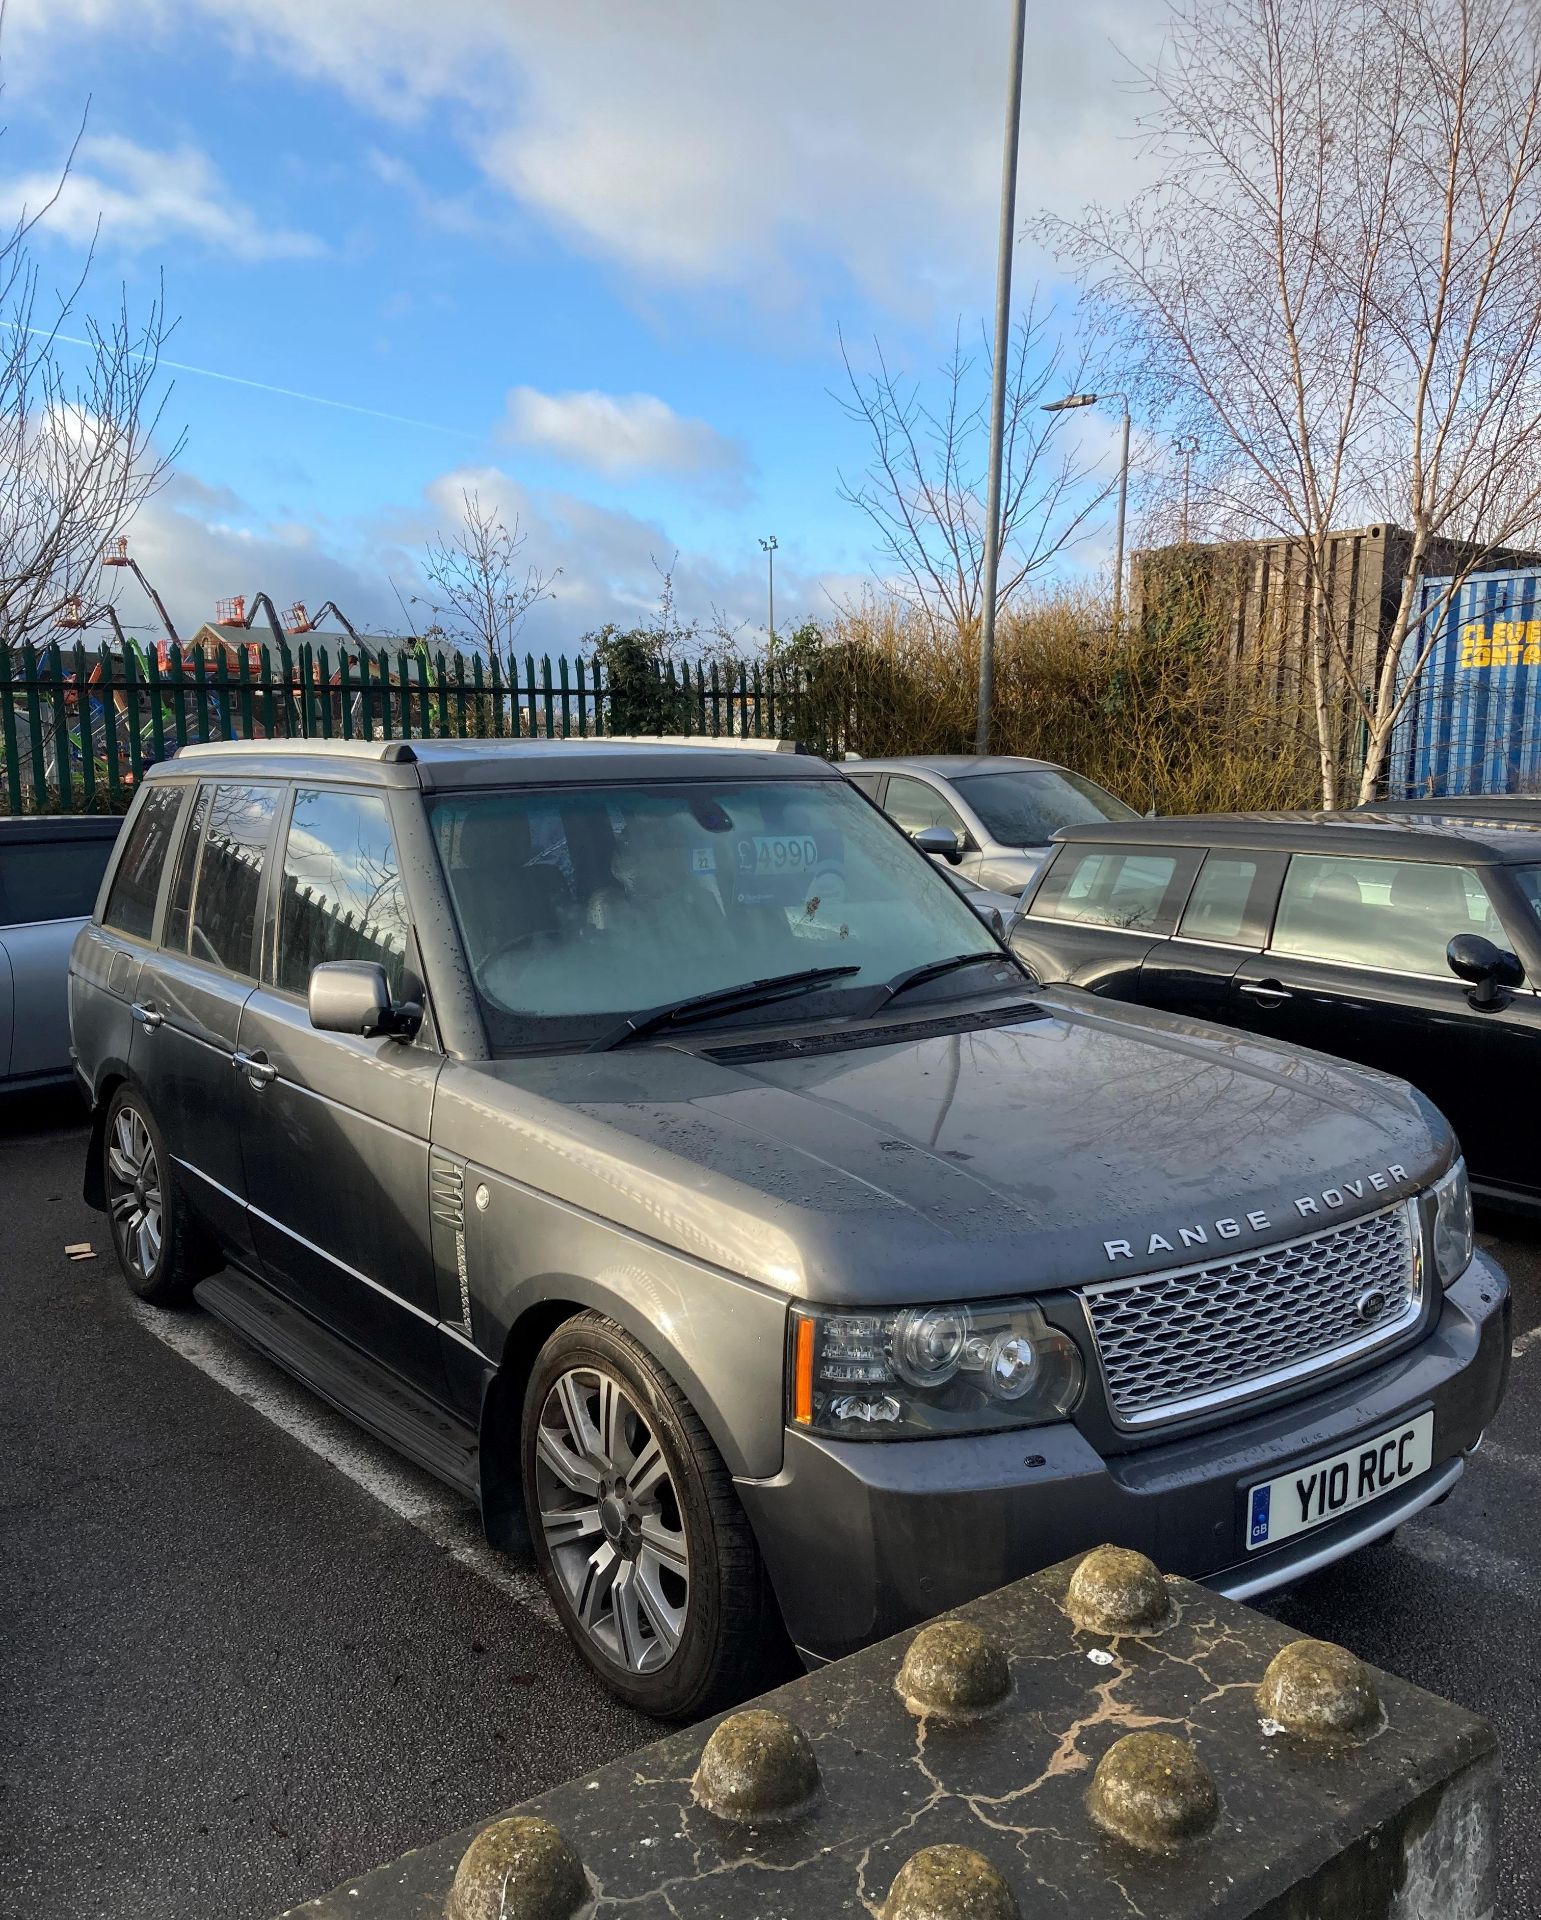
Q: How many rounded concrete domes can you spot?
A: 7